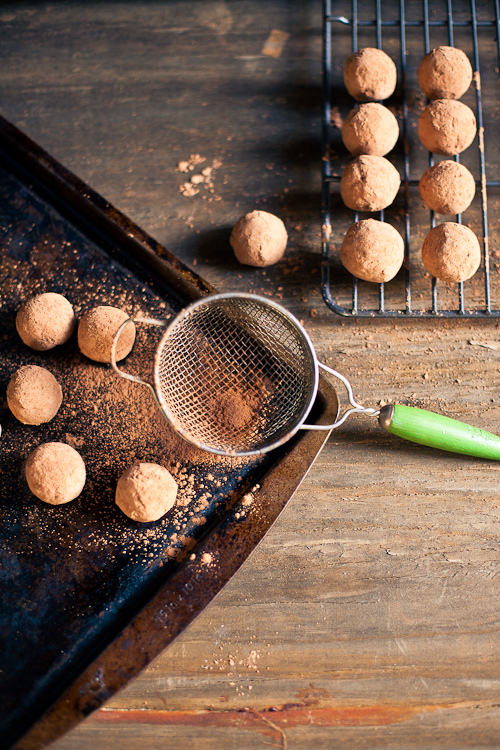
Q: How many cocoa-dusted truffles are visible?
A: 14